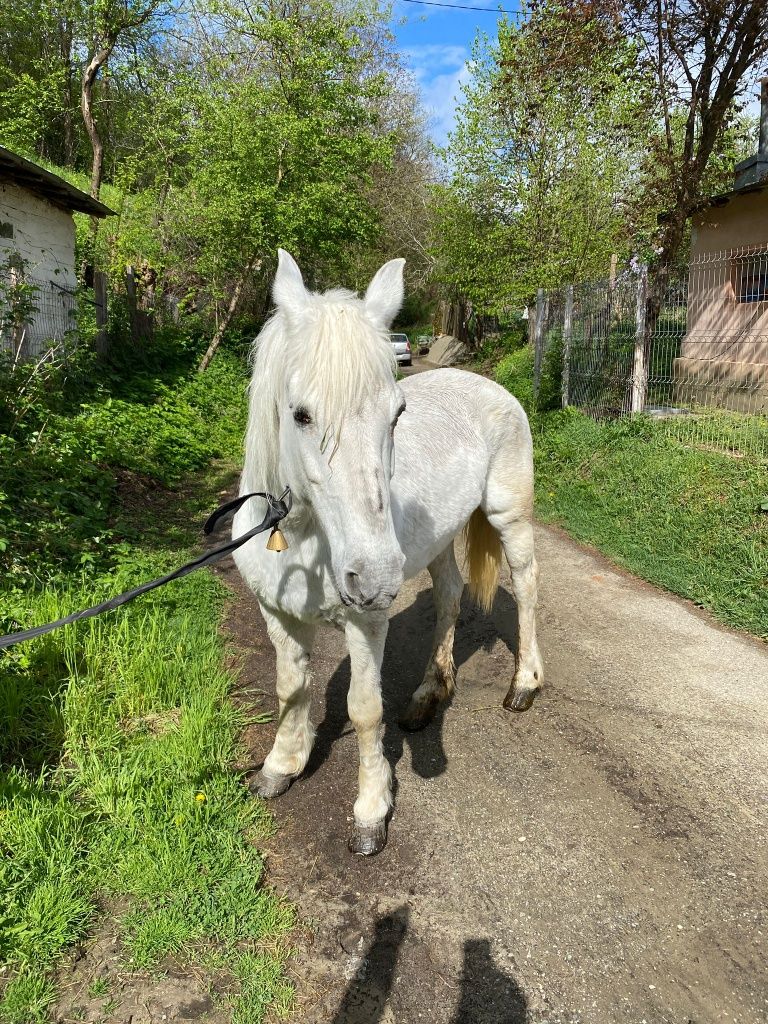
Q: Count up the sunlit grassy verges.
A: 2